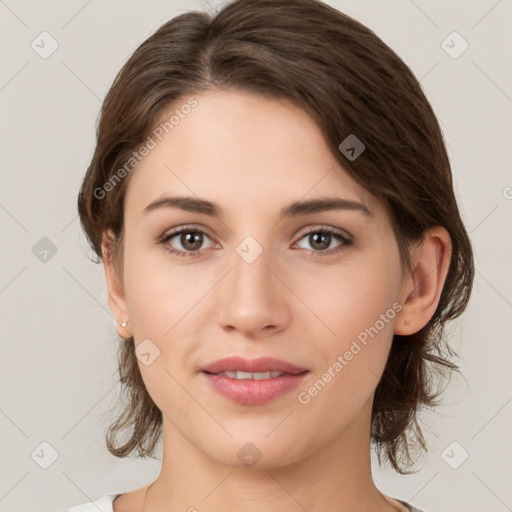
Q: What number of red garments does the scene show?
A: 0